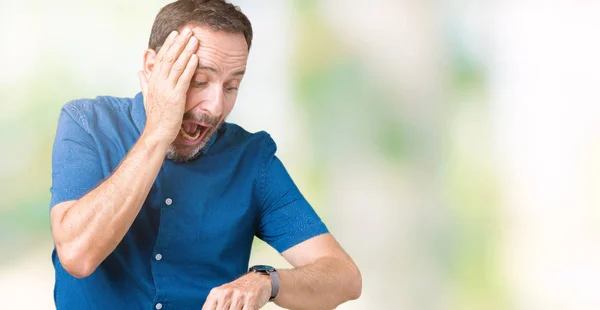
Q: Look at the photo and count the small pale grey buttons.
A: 3